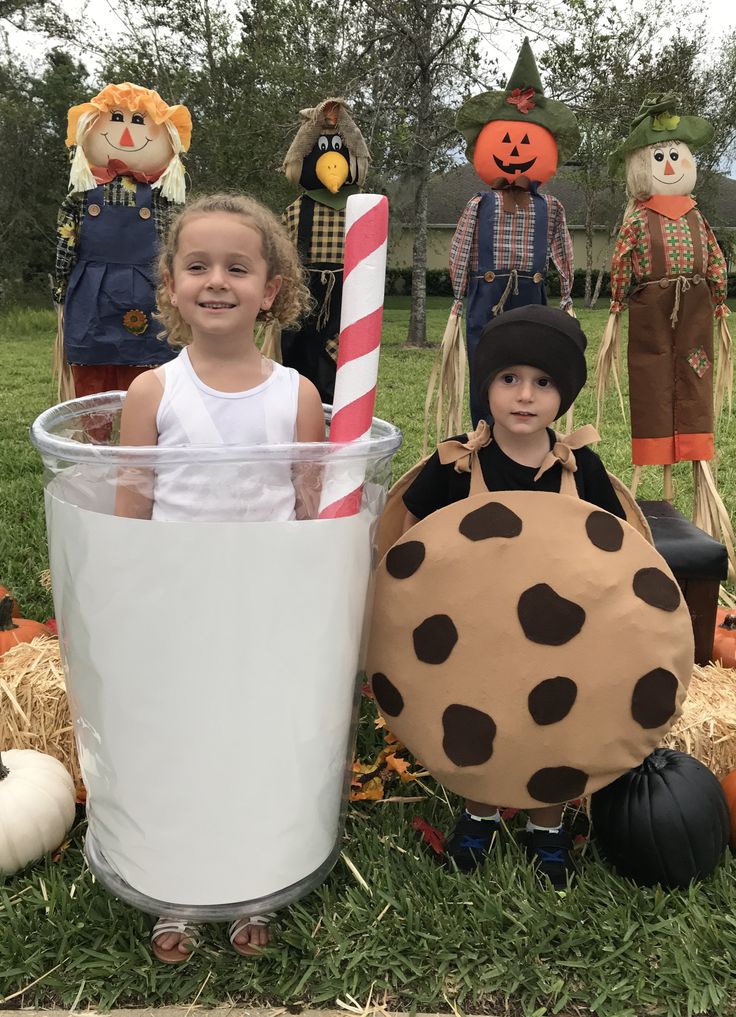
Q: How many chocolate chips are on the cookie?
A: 11